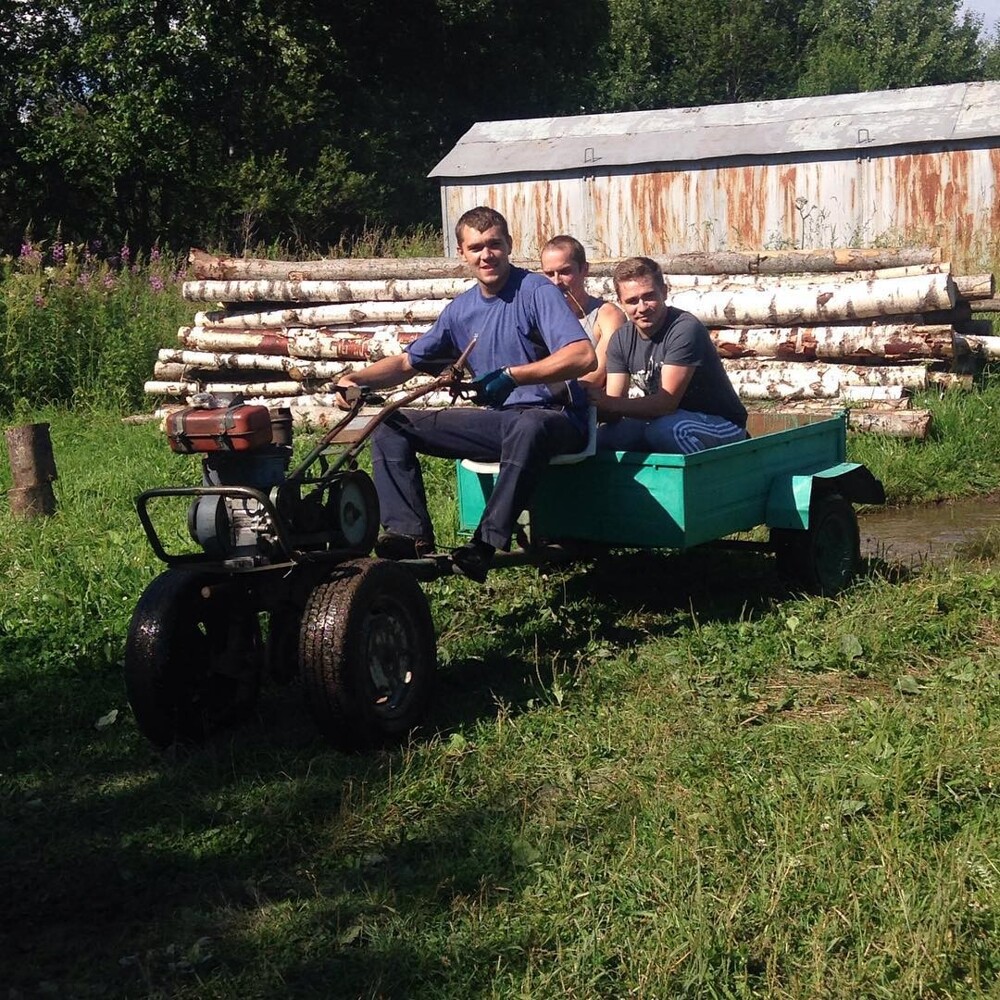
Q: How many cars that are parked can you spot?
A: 0